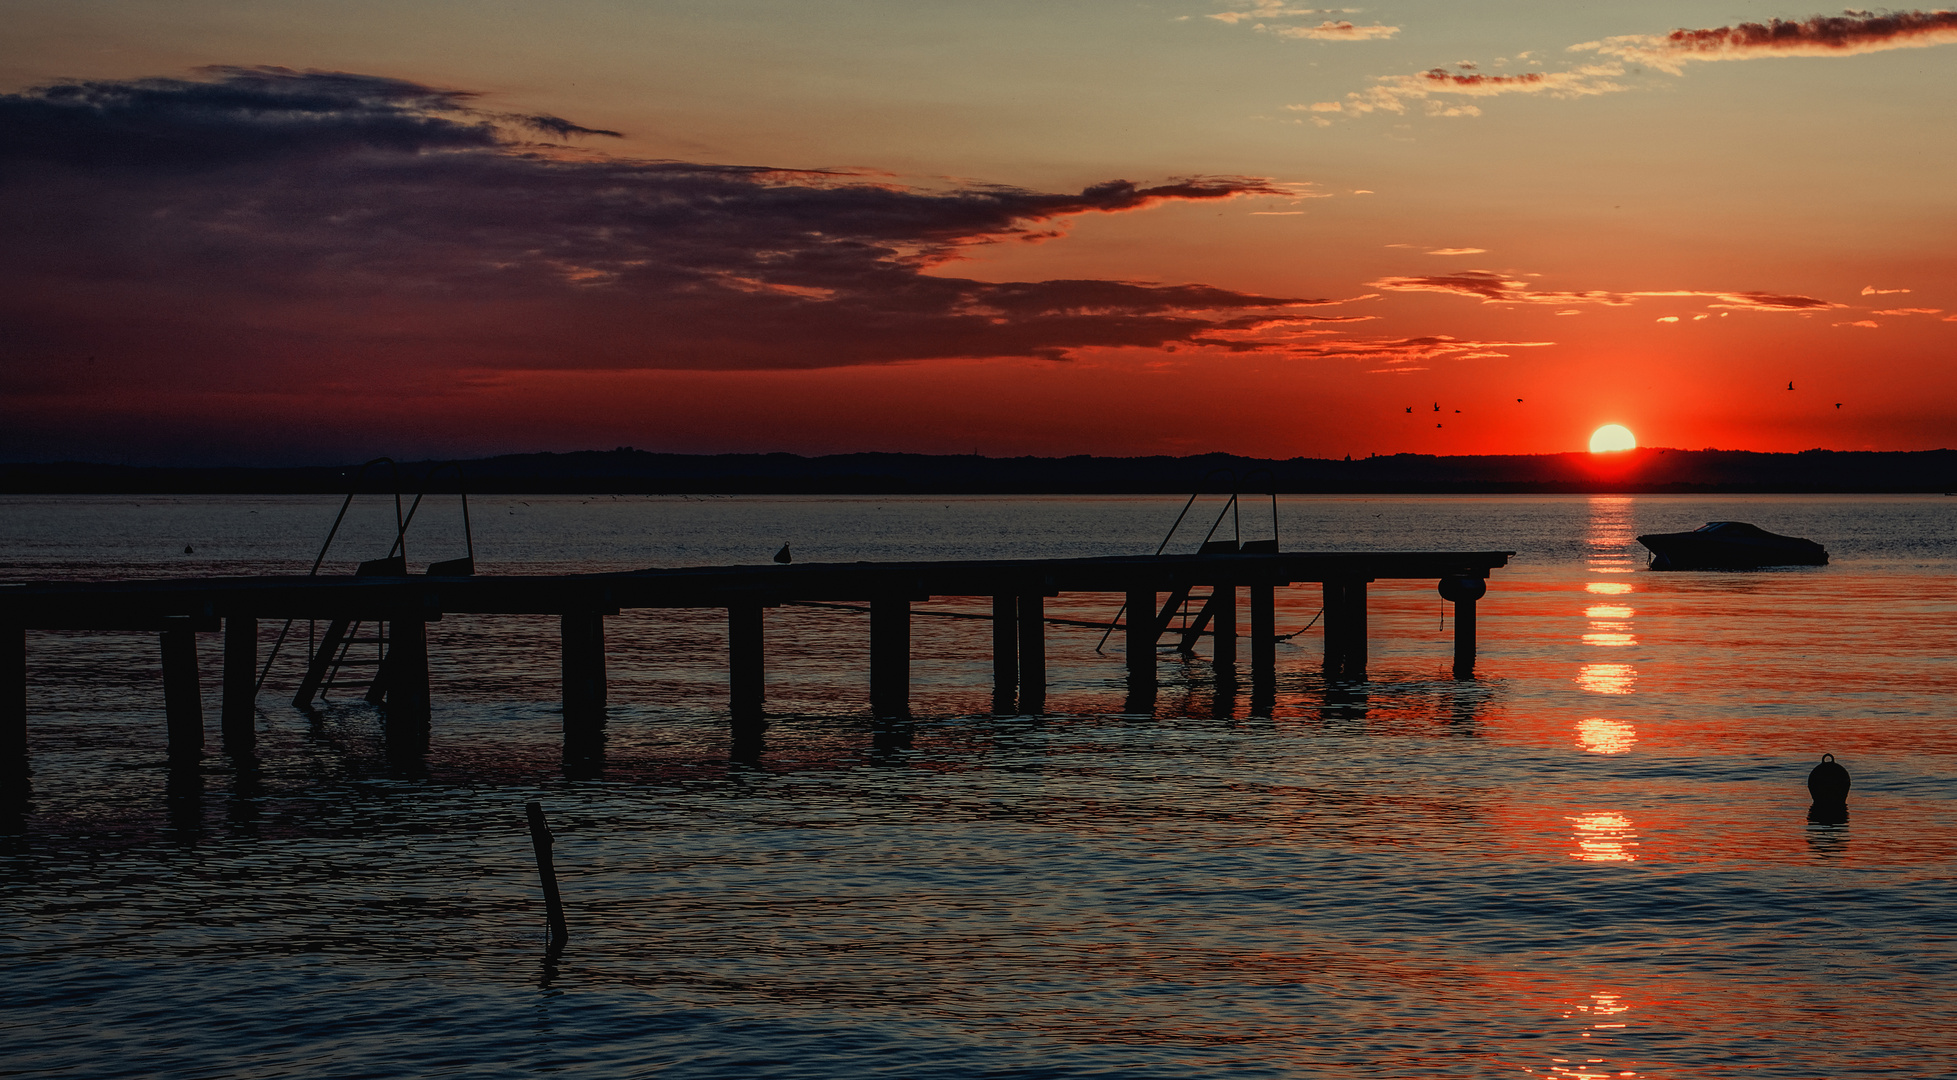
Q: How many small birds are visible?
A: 7